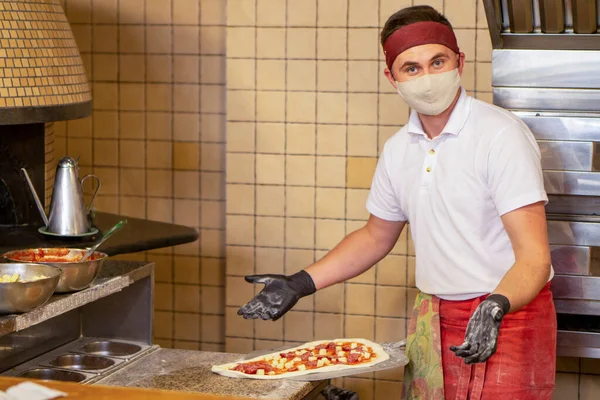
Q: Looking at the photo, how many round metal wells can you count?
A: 3